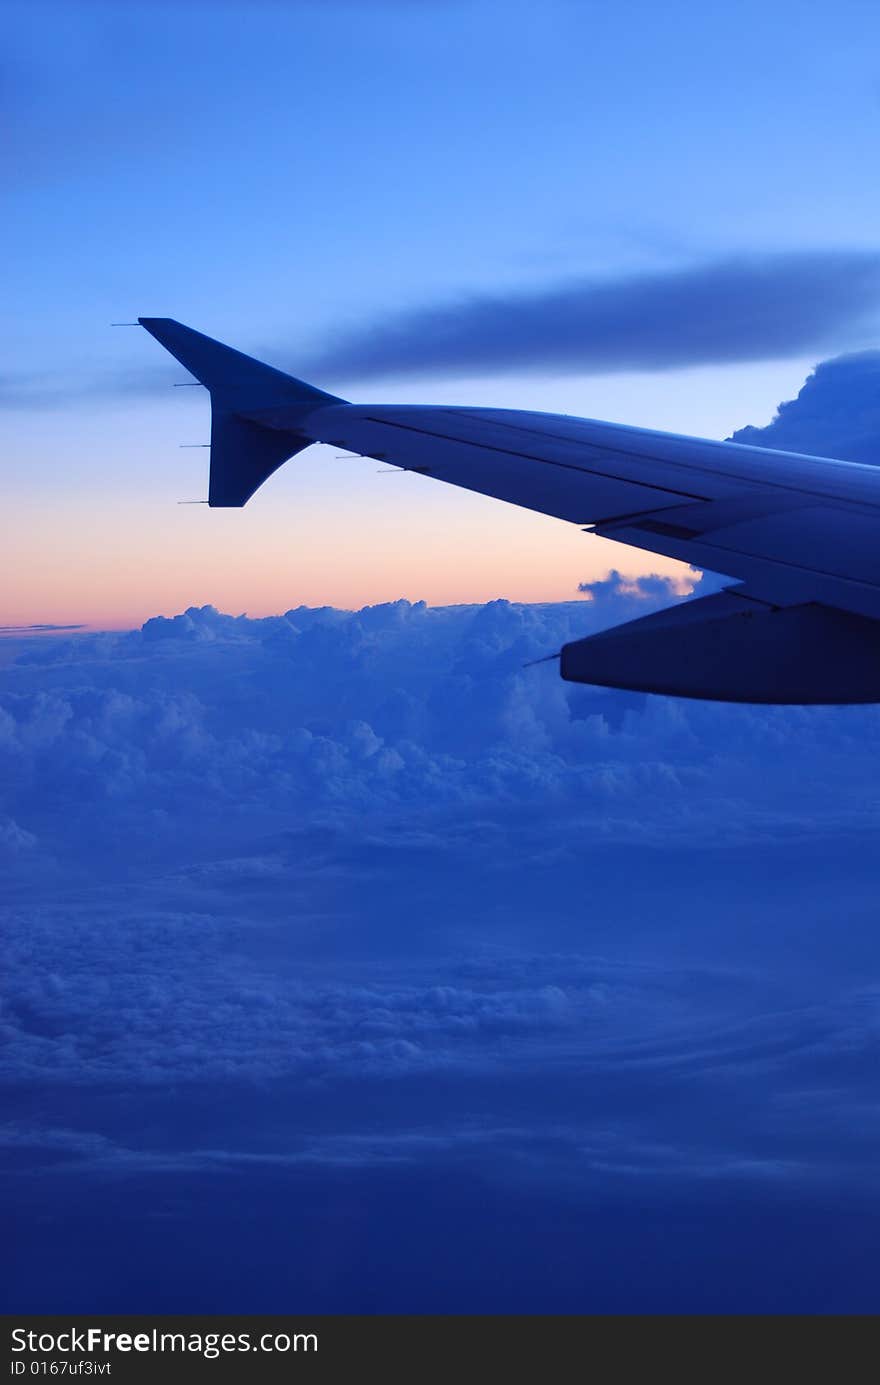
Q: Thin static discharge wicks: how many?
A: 7